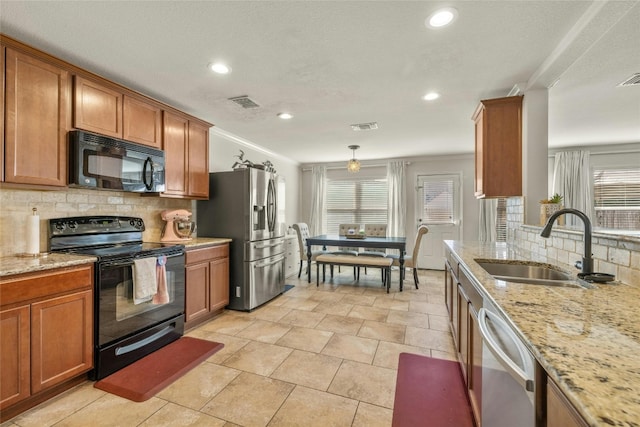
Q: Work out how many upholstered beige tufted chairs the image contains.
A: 4